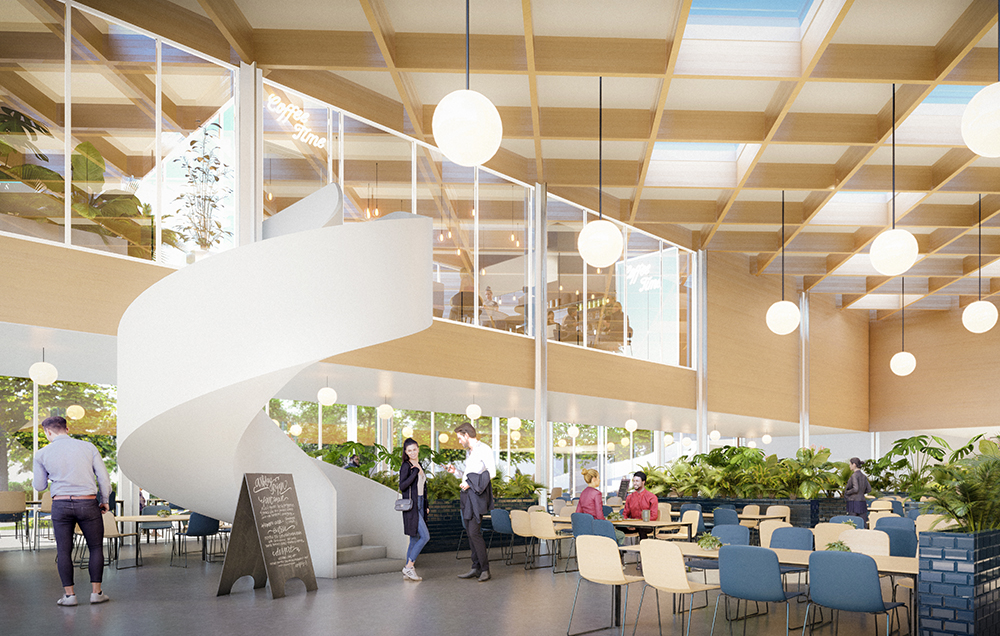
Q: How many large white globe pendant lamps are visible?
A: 7